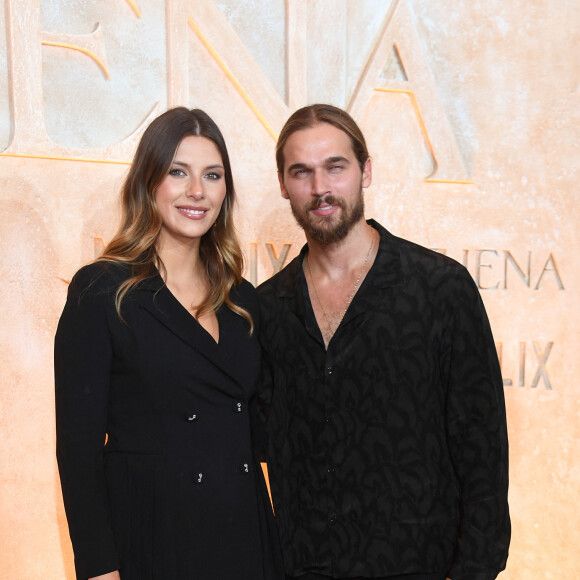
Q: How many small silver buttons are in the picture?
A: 4